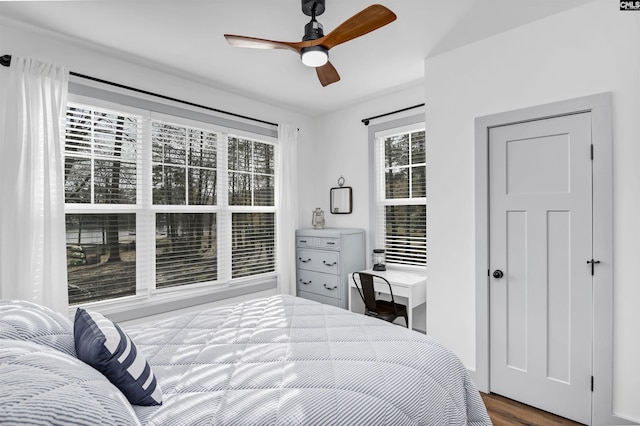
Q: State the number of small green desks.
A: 0